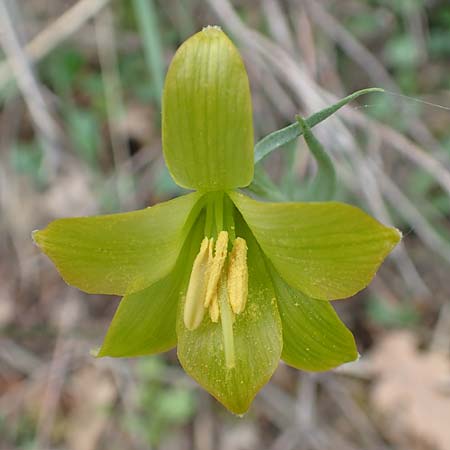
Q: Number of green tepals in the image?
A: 6